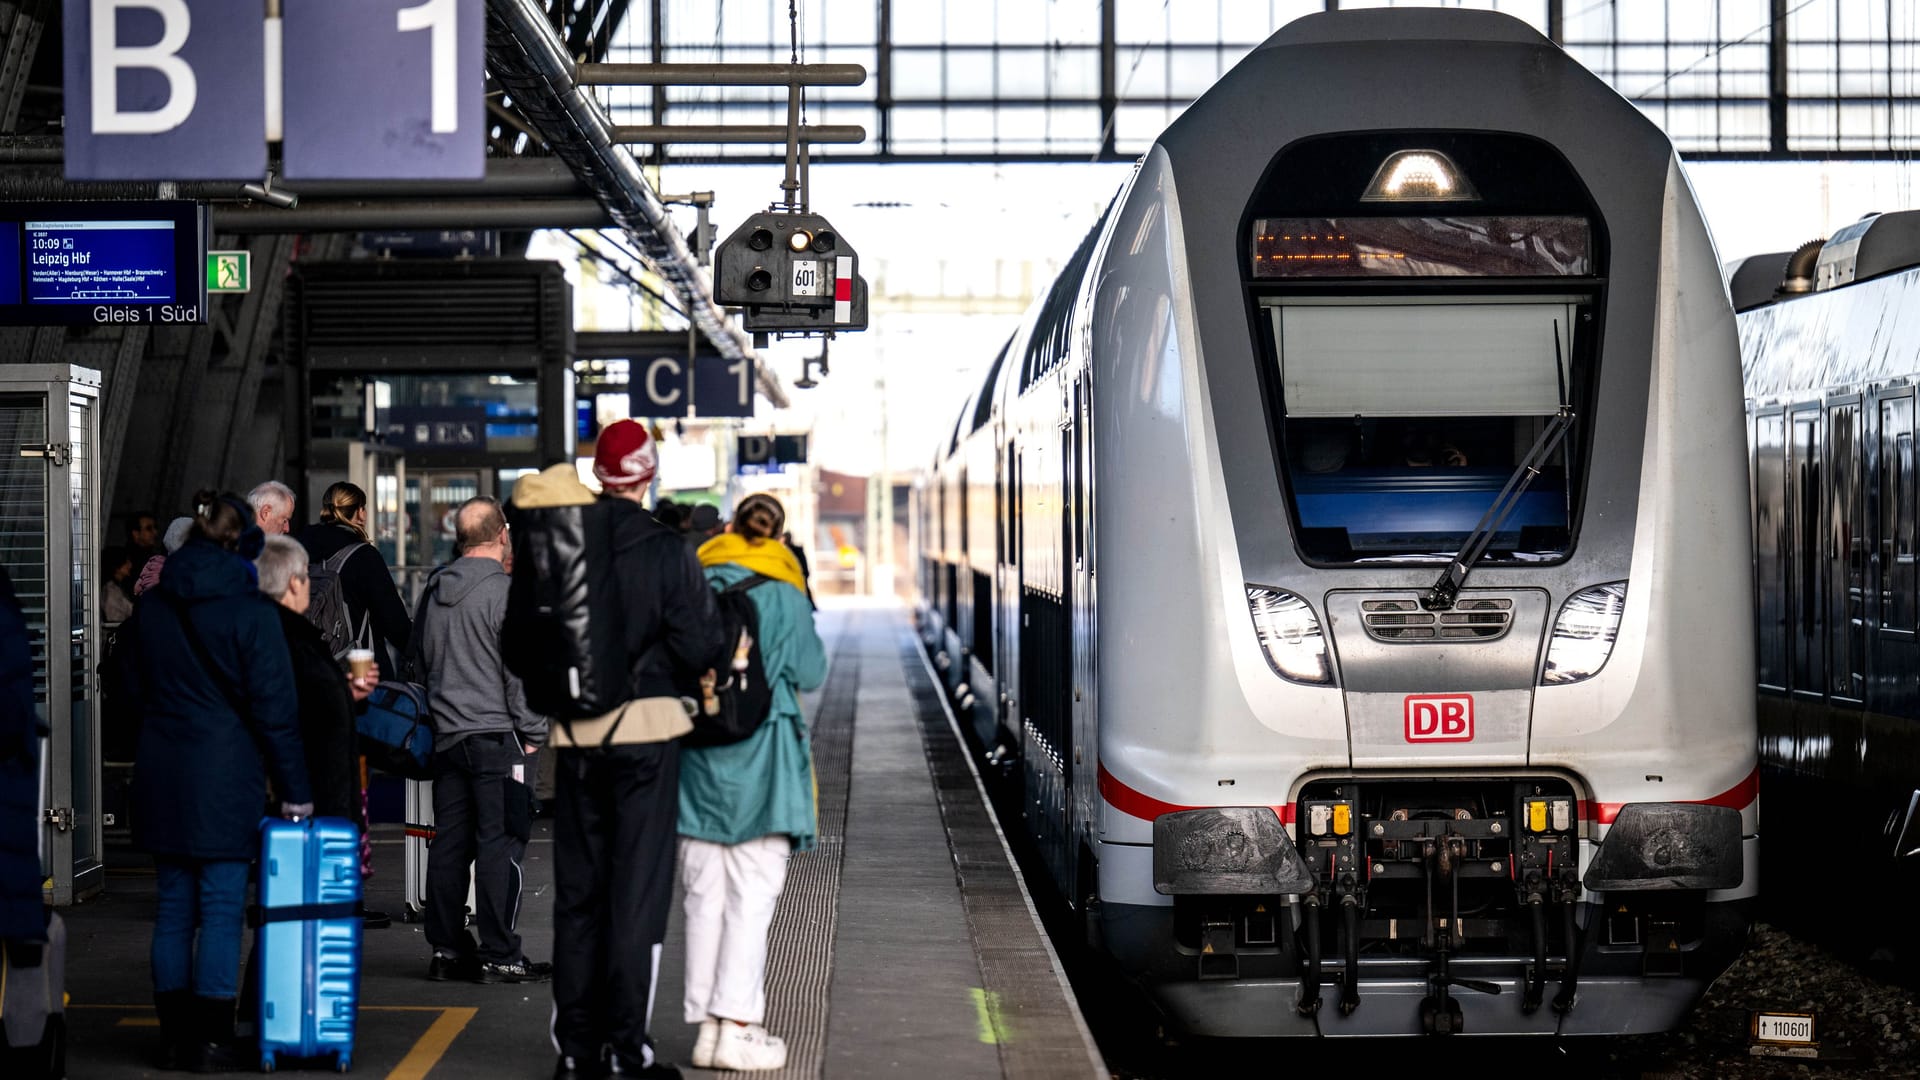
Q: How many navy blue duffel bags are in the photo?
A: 1